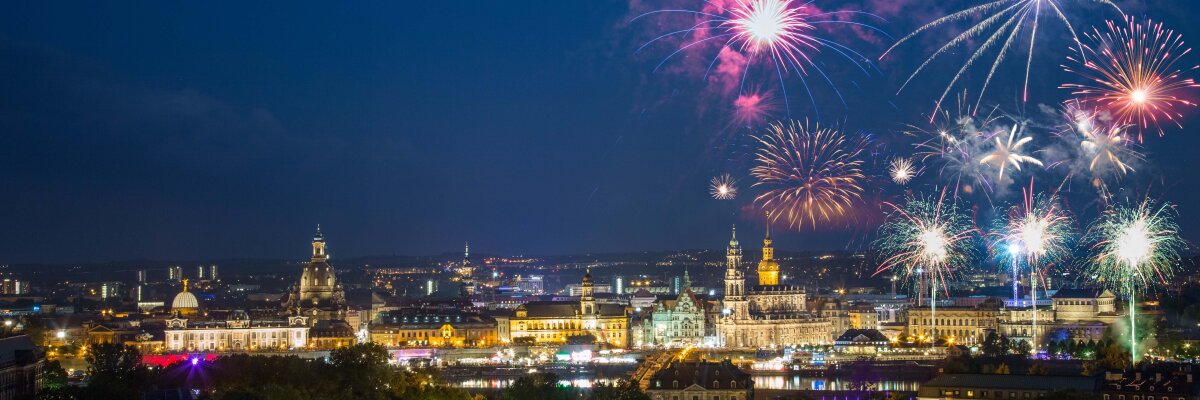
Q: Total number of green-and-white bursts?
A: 3